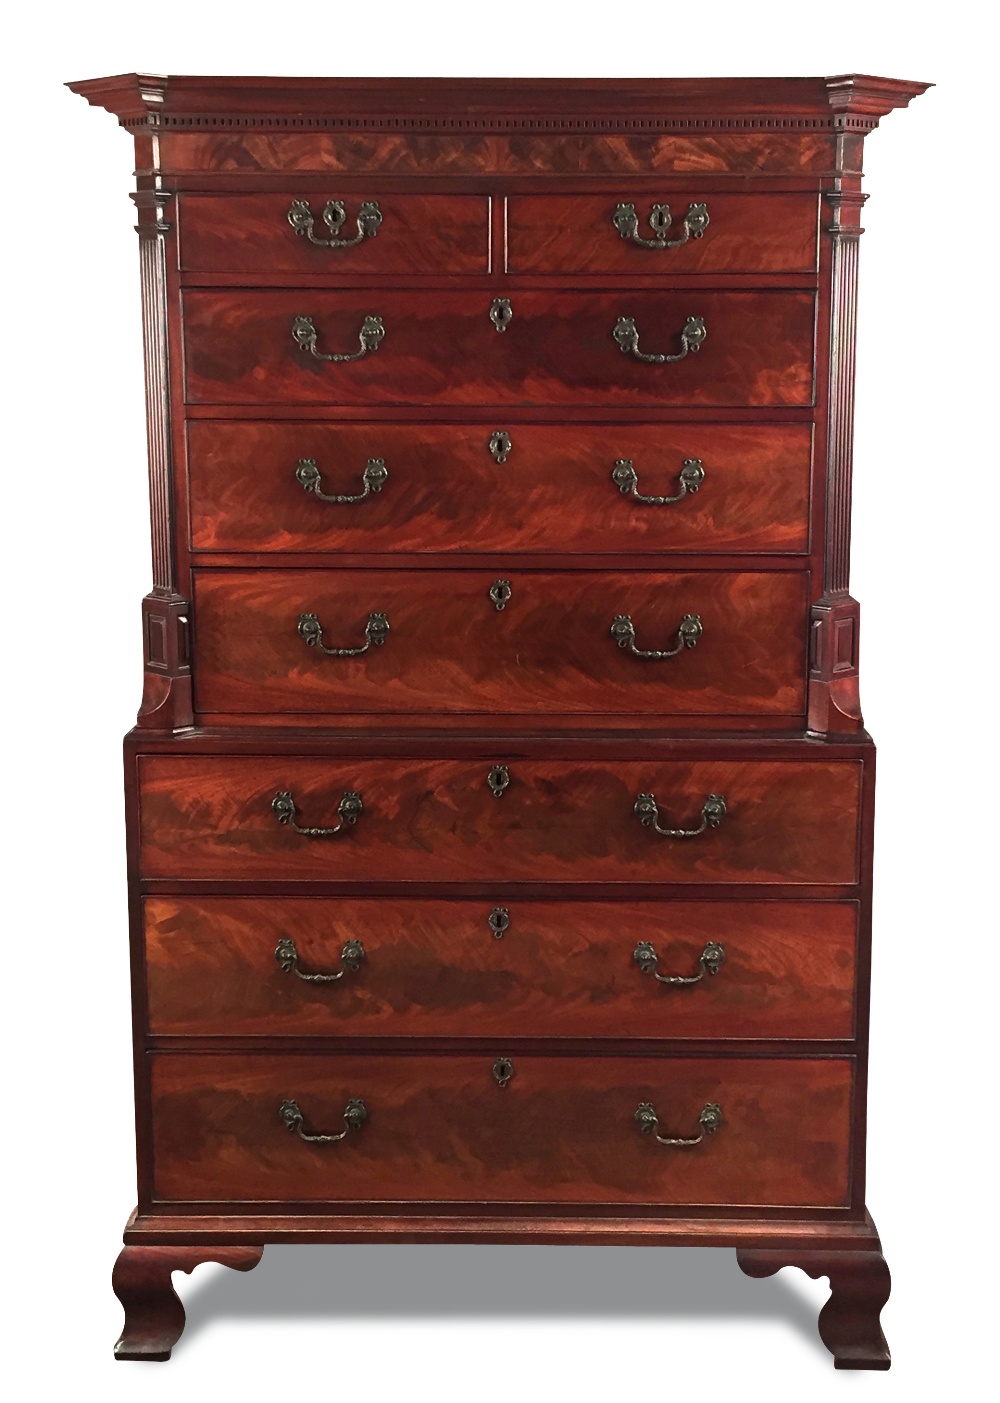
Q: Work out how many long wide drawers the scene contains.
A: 6